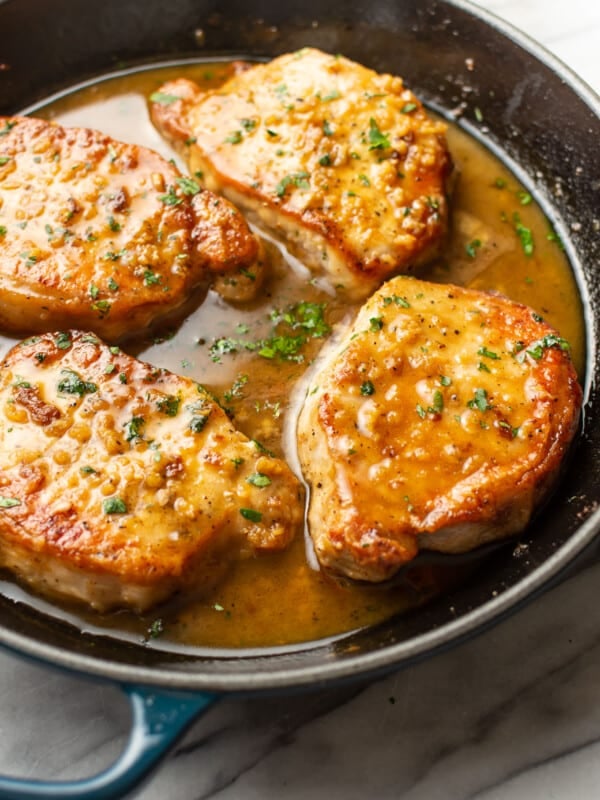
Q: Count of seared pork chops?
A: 4